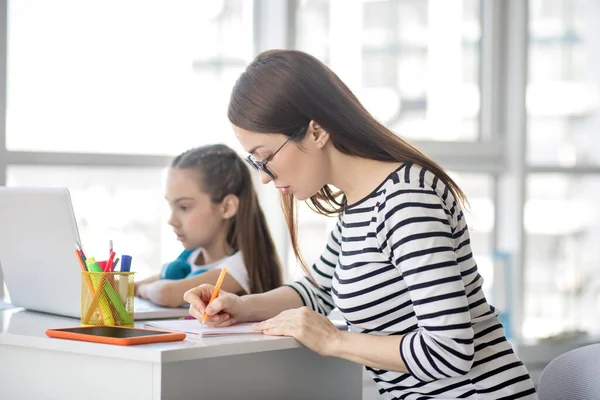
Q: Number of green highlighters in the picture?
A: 1